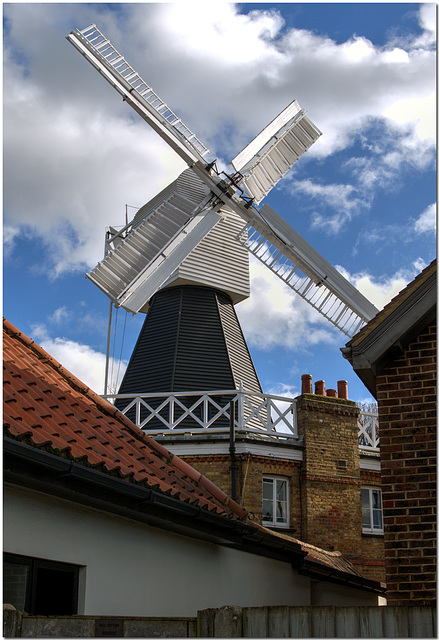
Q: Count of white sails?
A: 4